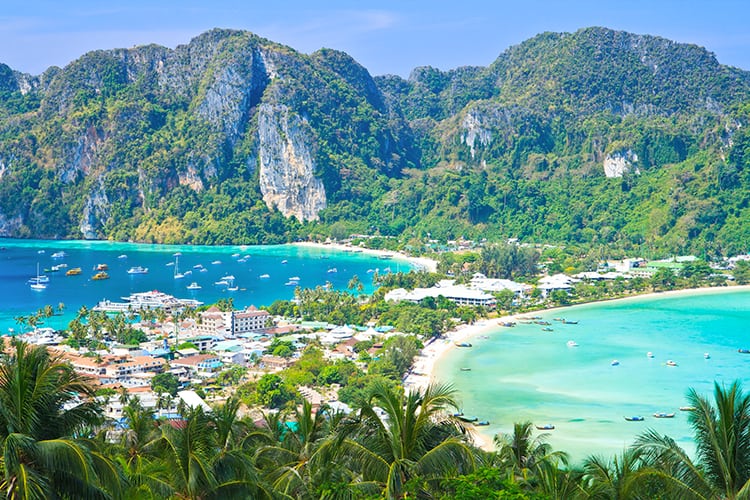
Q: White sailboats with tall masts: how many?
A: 2